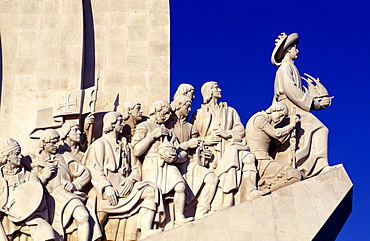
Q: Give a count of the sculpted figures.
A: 11